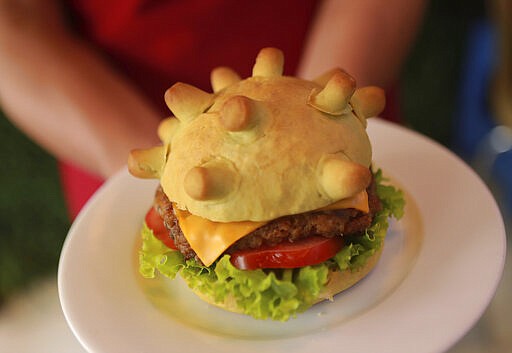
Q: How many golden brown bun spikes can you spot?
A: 11